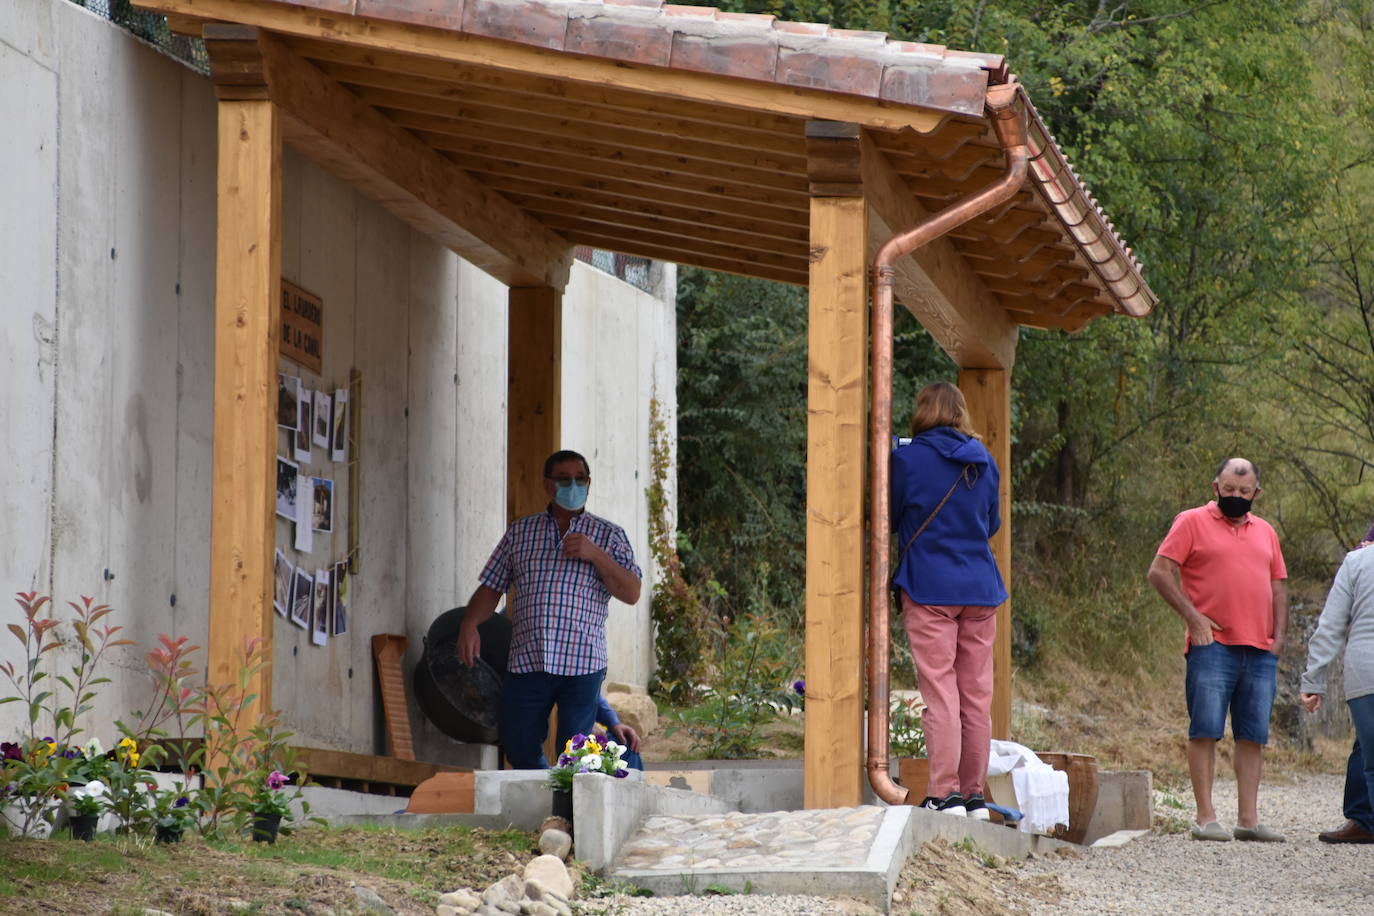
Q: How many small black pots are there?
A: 4